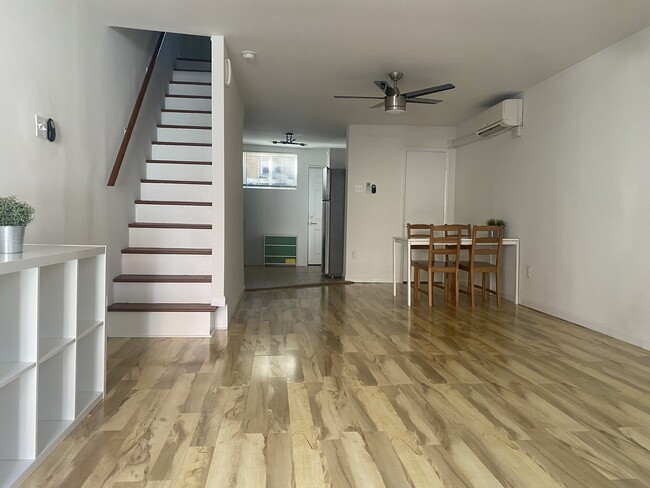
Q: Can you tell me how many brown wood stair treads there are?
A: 14